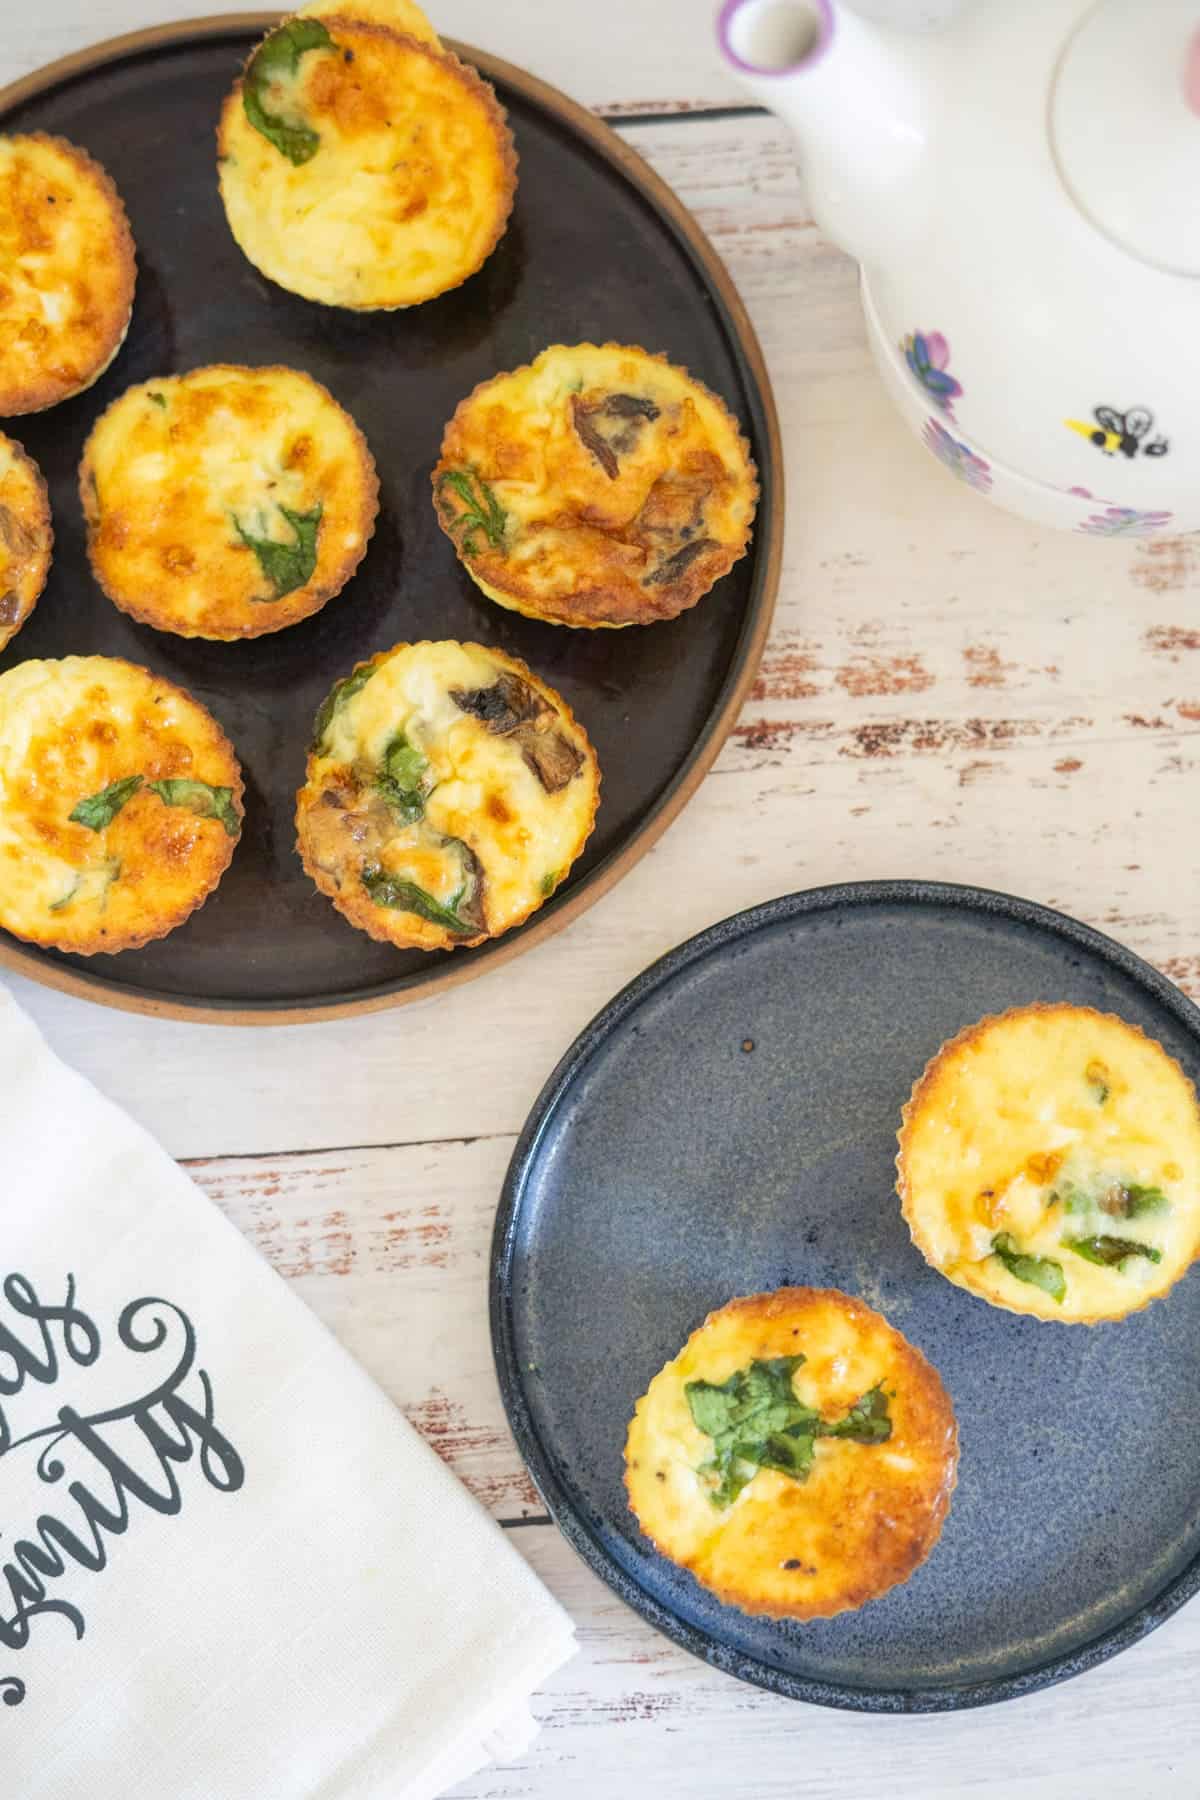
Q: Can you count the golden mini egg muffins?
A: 9